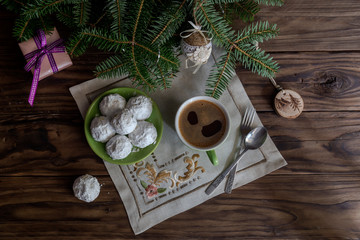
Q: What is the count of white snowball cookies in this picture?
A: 7